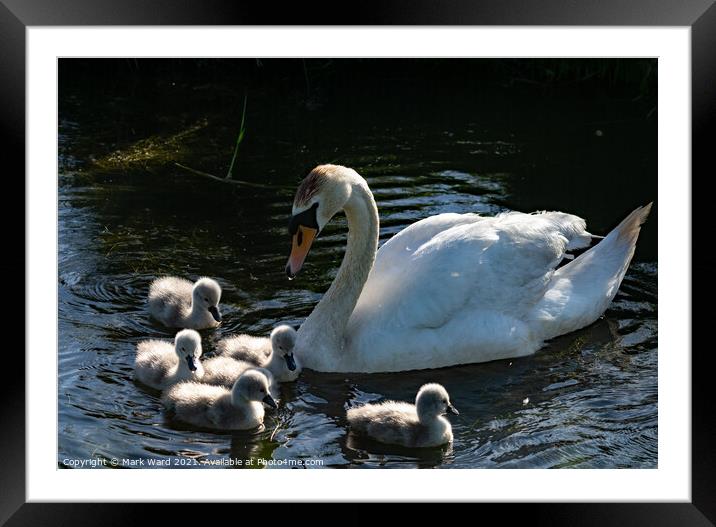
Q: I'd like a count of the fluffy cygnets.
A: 6